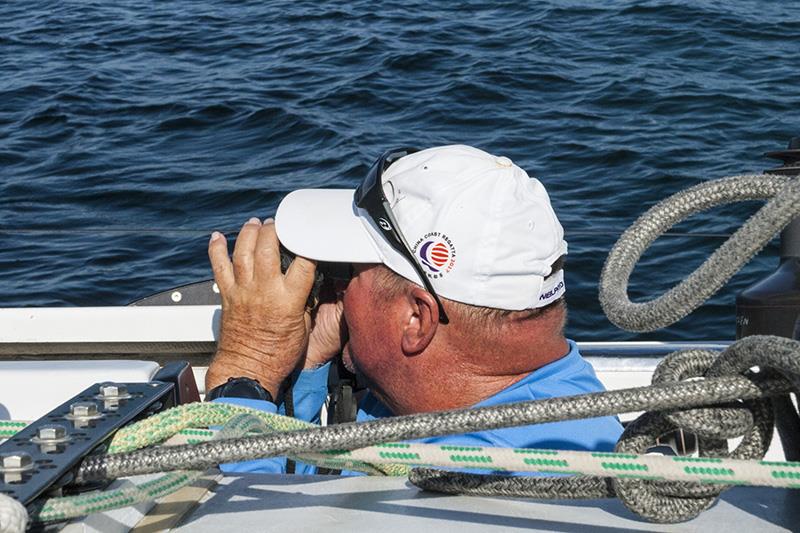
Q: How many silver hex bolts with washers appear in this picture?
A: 4